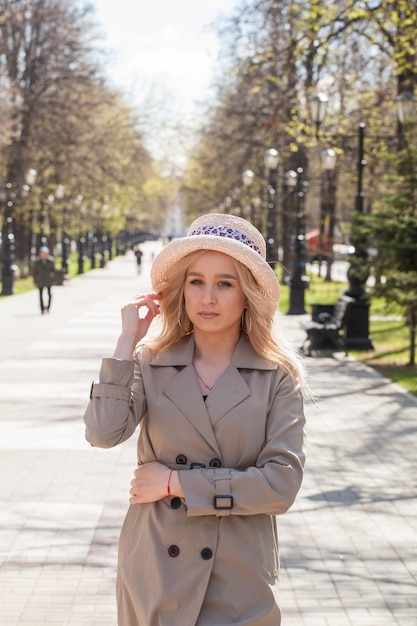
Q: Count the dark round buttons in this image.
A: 5